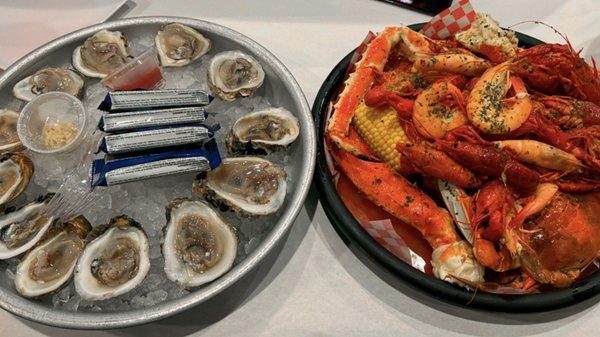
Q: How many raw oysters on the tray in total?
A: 12